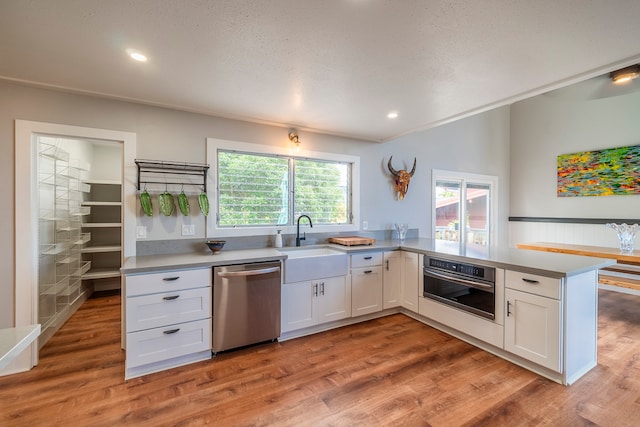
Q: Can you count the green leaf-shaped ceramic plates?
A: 4